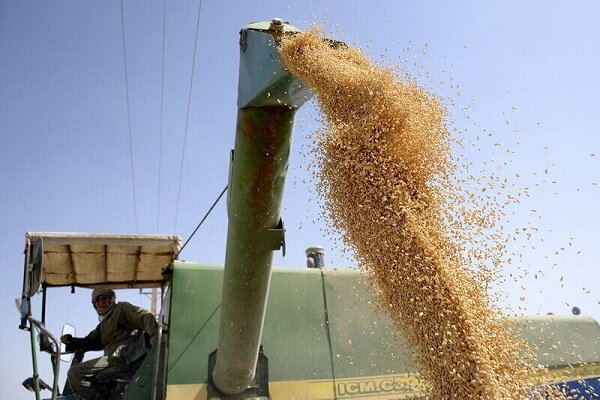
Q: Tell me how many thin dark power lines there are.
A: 3